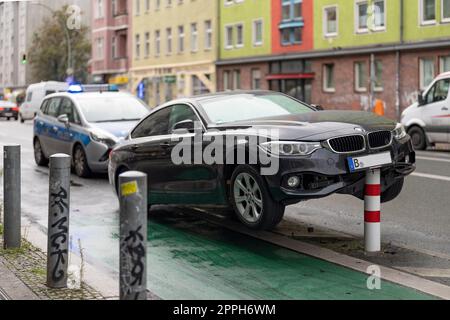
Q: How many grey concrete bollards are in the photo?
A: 3